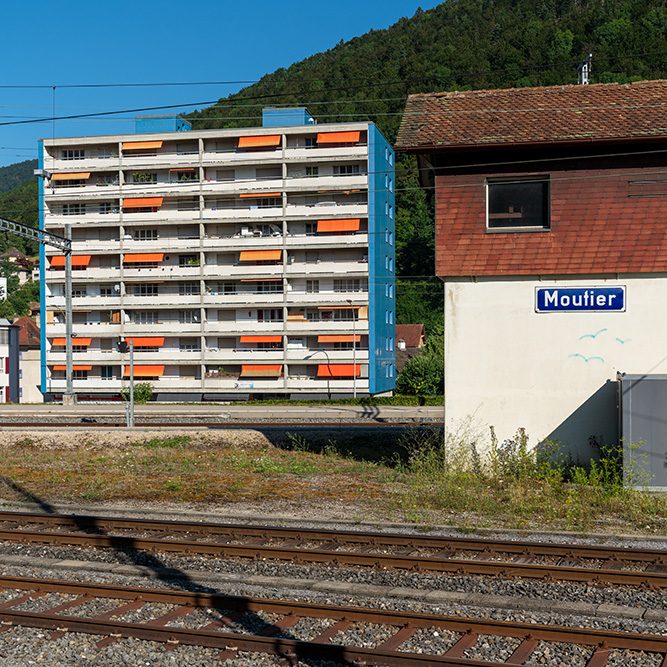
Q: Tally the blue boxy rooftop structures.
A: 2